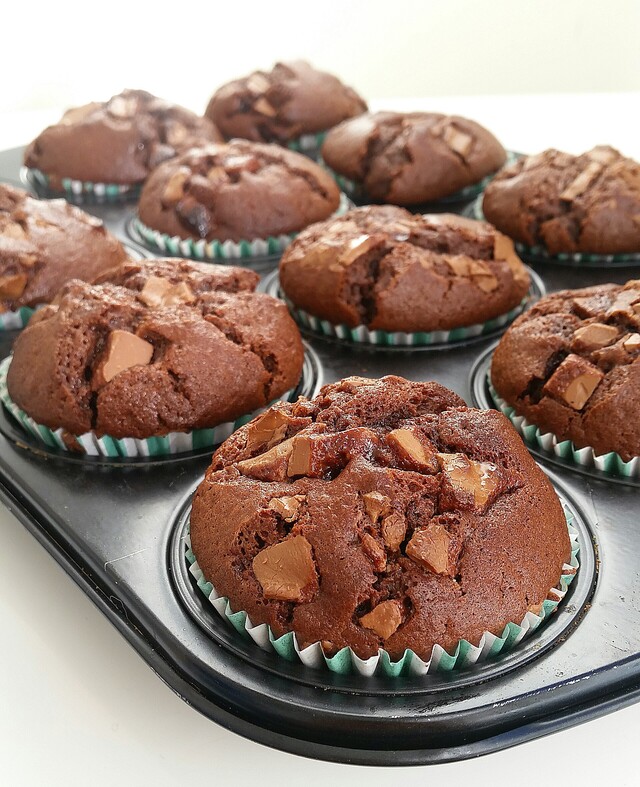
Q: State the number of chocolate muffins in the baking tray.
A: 10